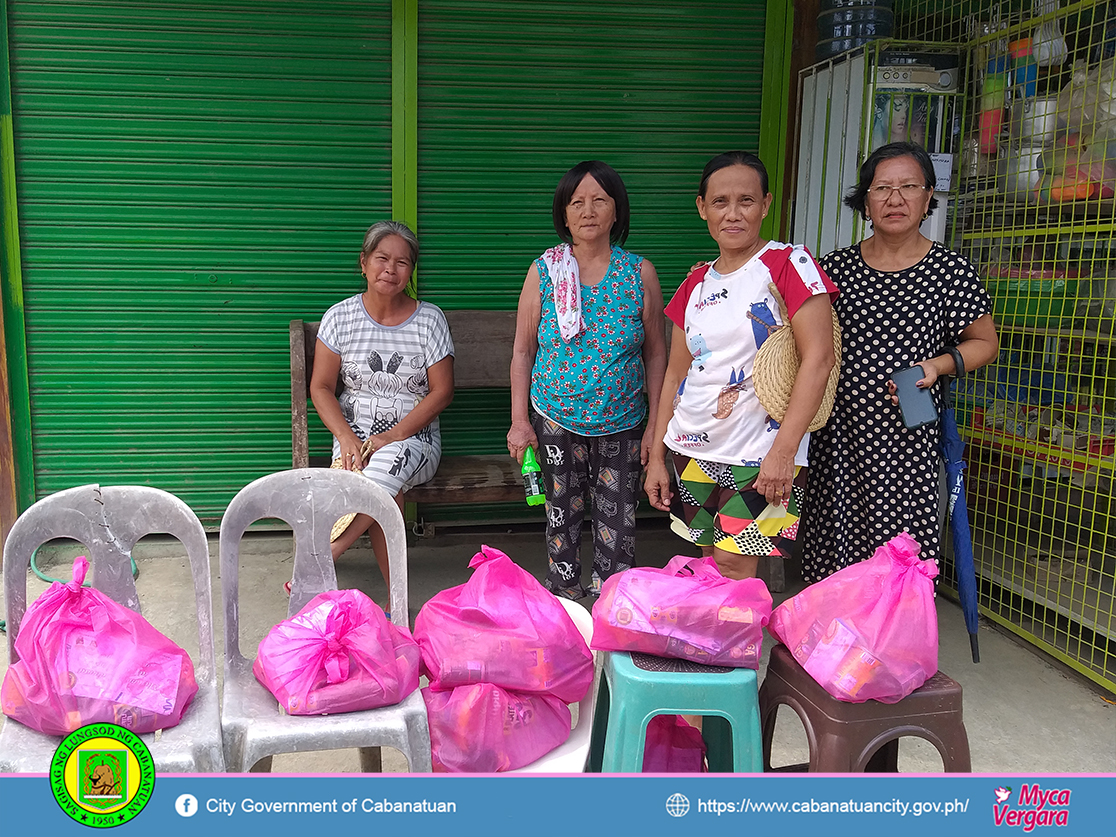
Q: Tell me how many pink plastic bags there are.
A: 7